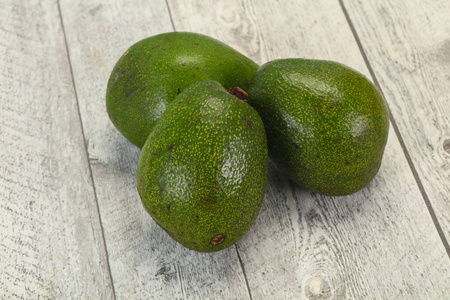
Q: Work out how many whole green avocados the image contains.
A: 3